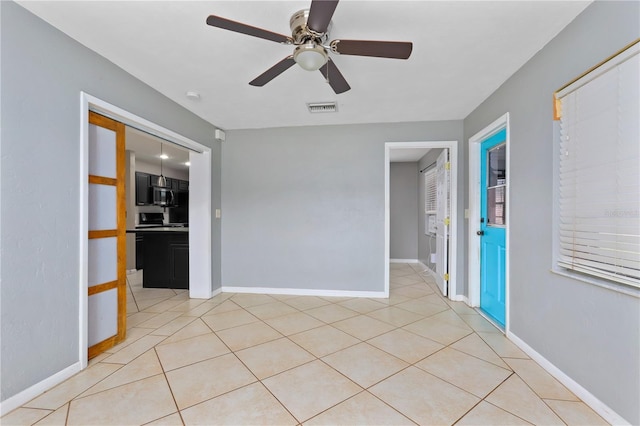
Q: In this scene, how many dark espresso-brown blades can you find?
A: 5